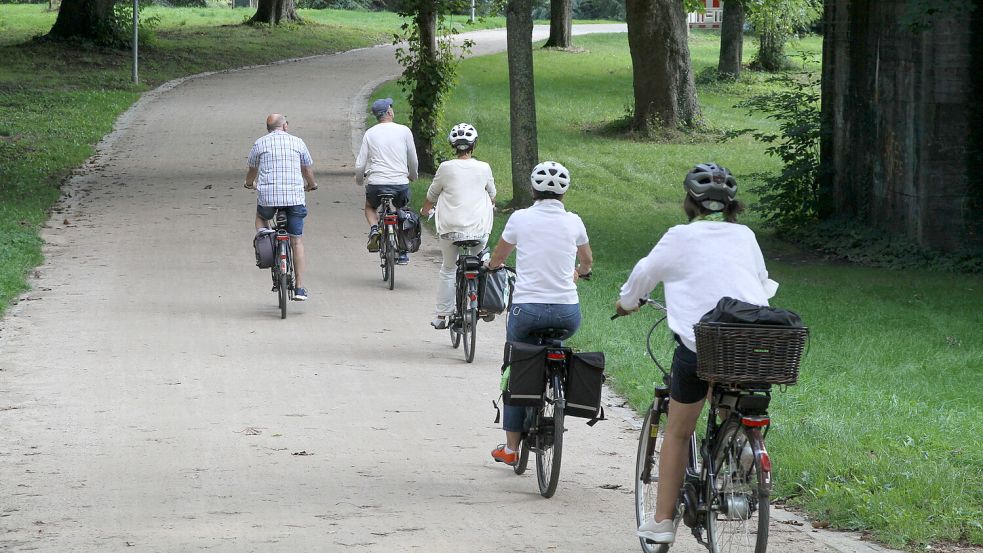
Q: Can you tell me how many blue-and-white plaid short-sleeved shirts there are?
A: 1